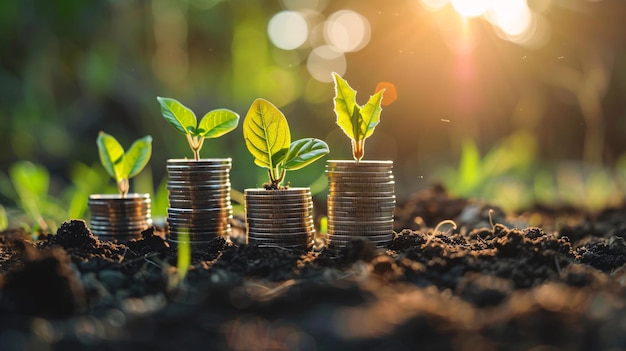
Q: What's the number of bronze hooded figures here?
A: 0